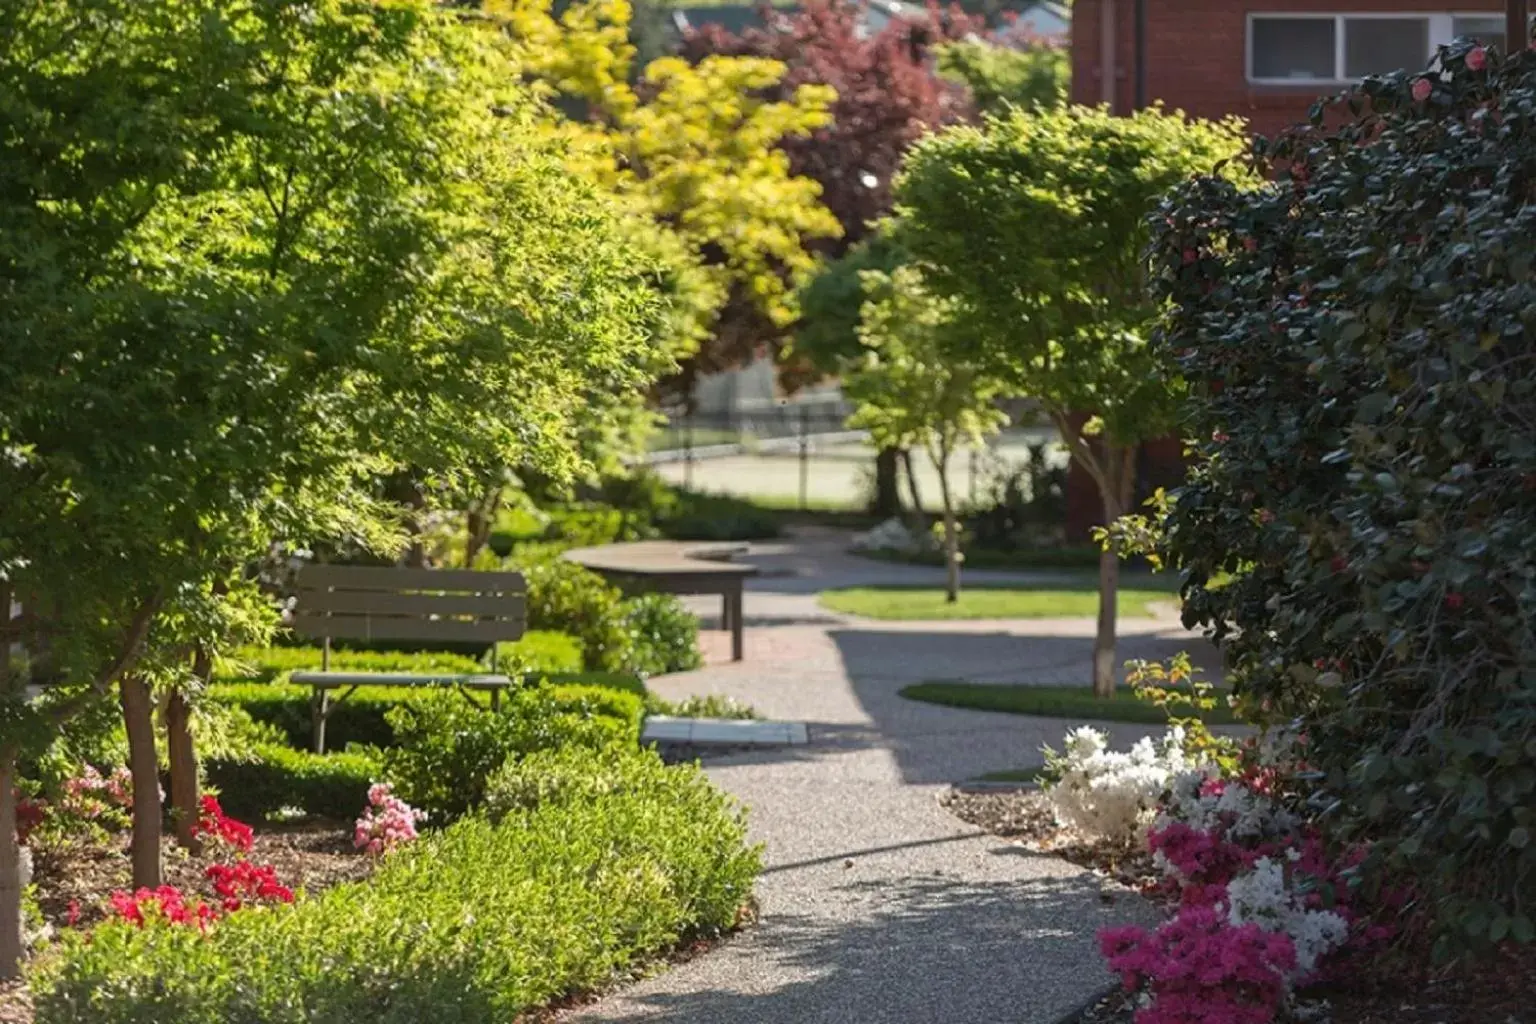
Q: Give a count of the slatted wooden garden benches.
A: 1